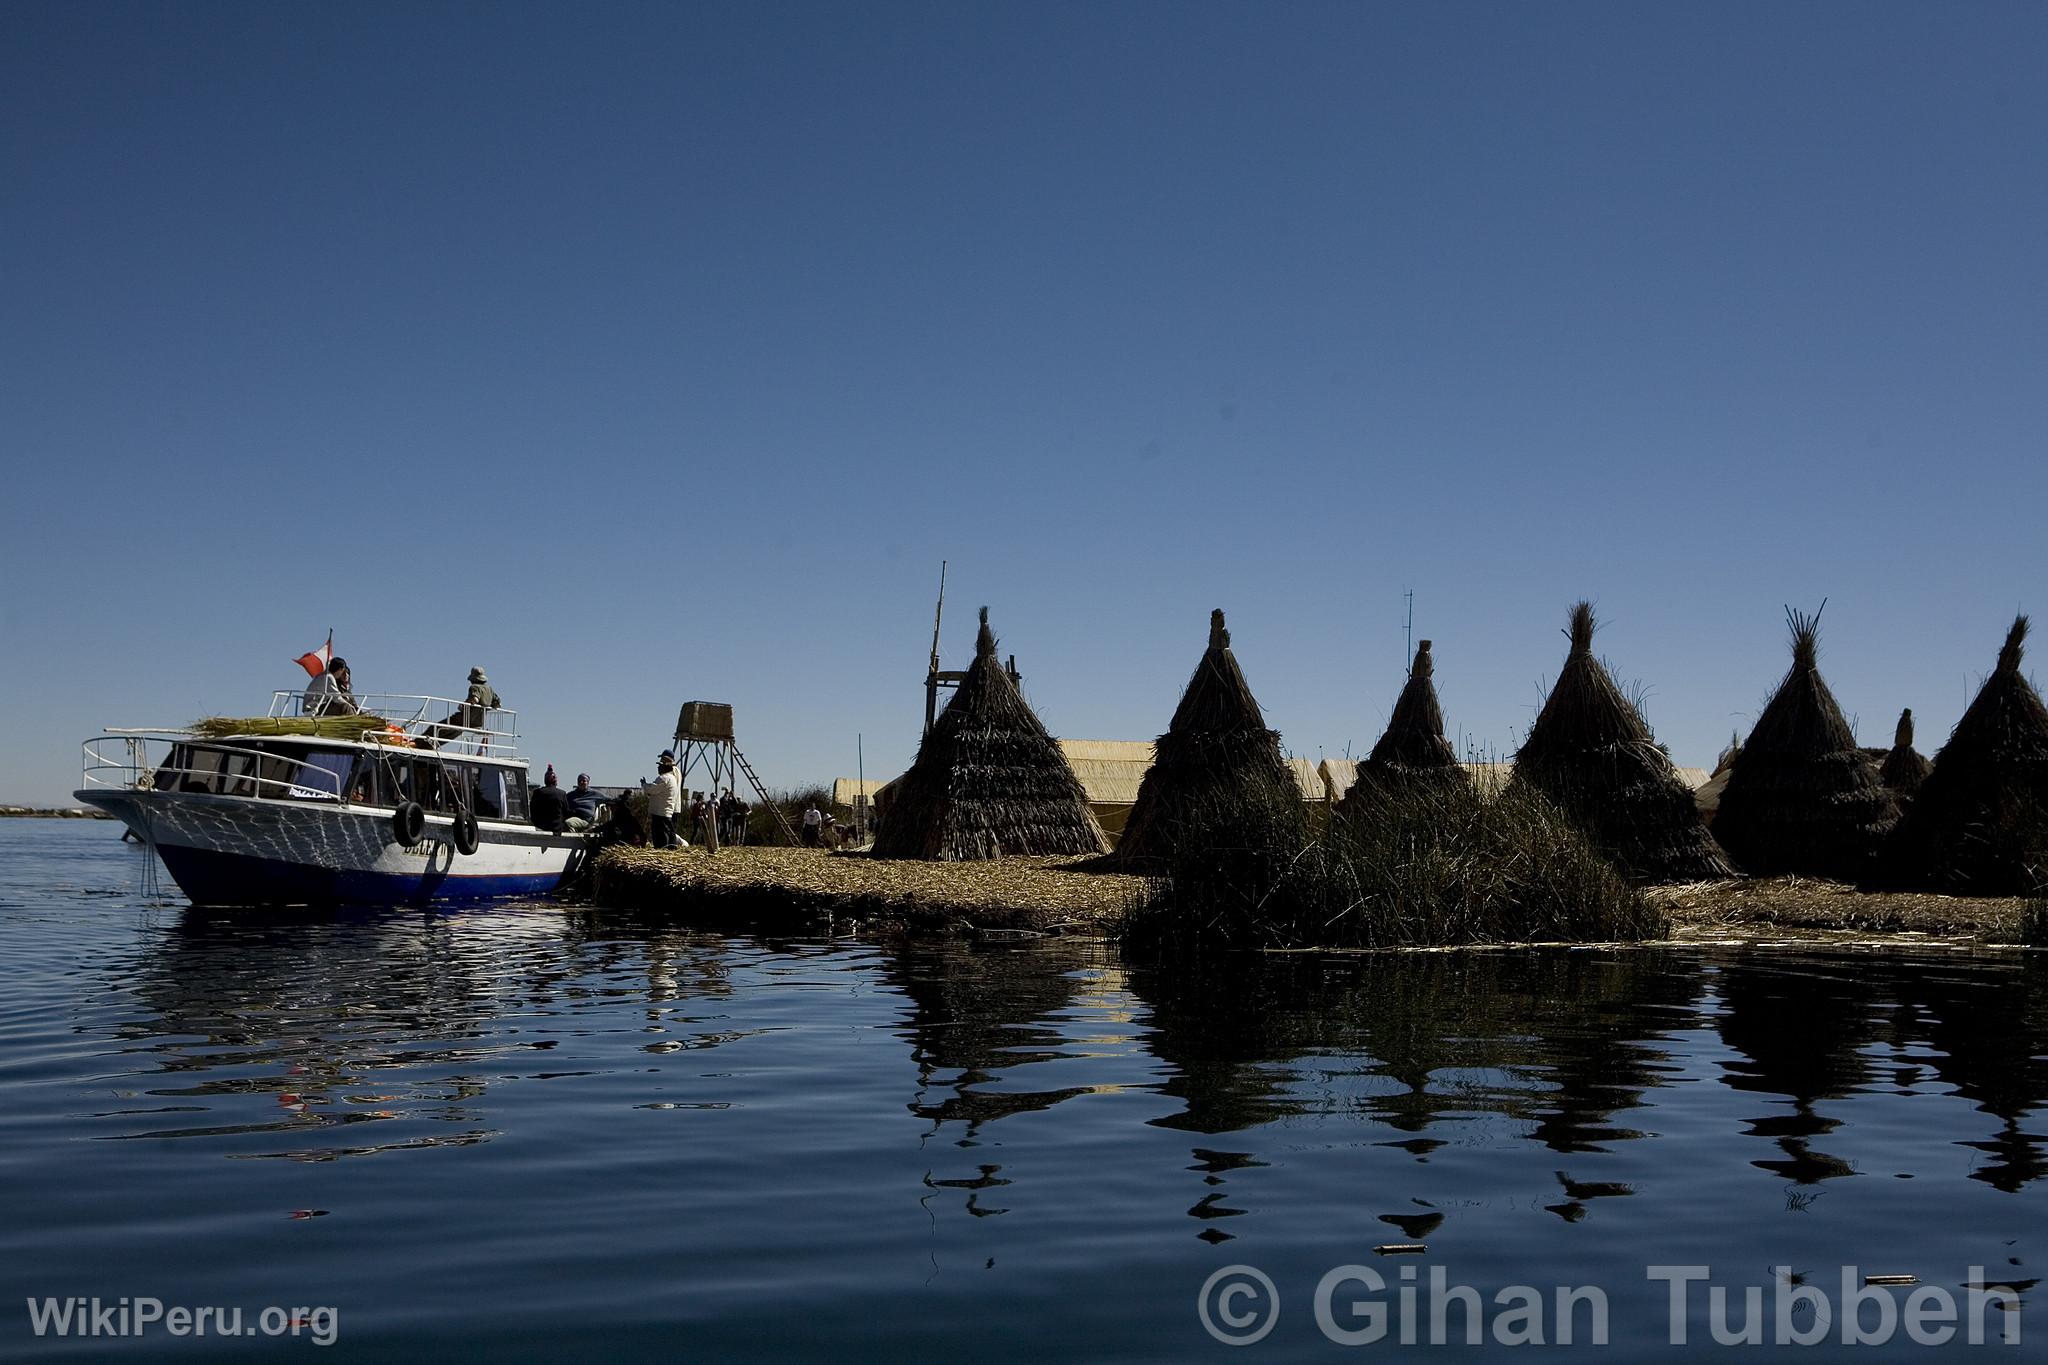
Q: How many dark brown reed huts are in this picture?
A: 7